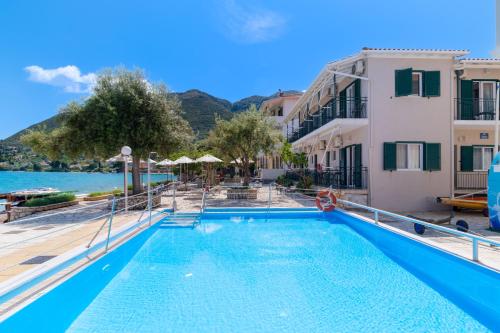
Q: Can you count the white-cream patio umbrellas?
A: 6